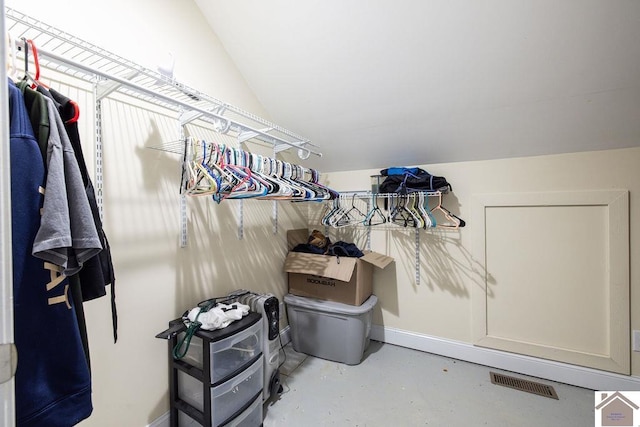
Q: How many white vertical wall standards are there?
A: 7